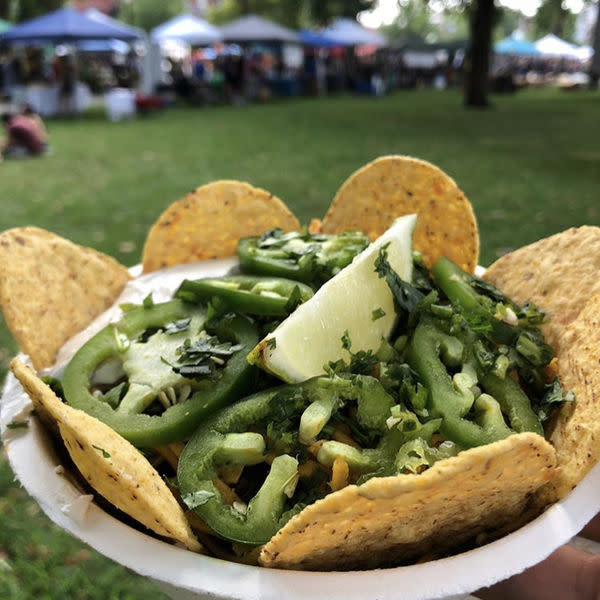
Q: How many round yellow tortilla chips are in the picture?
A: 7